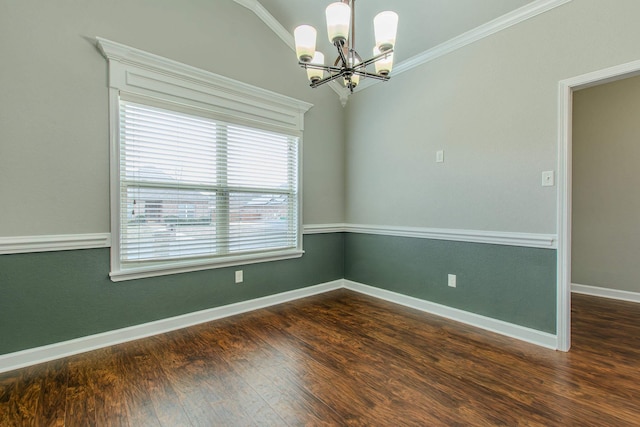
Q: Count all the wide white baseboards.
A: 3